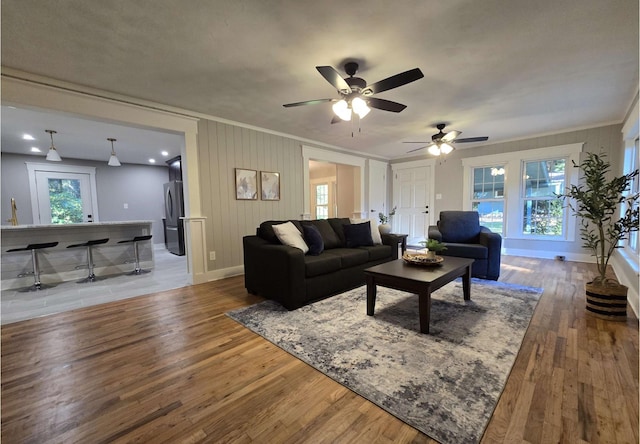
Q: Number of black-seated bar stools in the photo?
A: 3